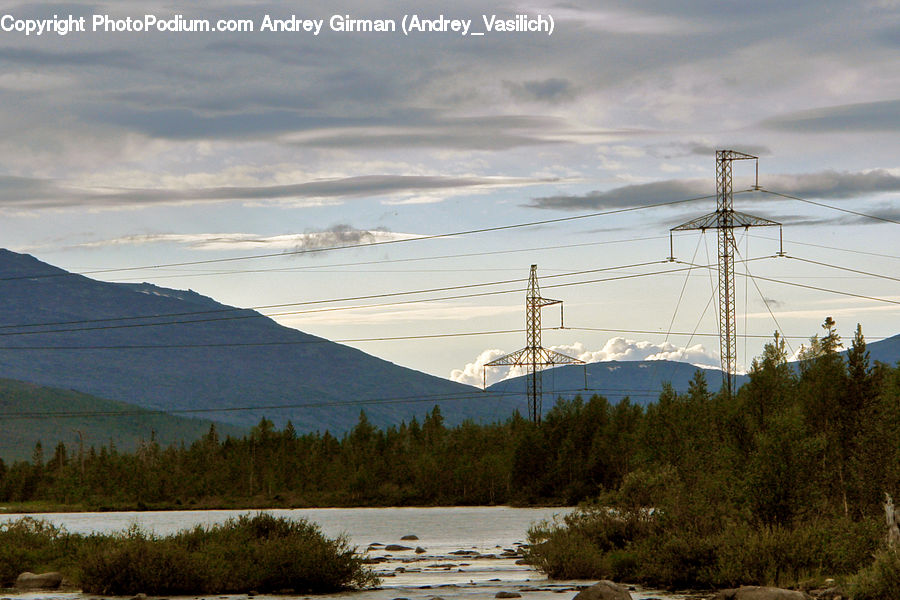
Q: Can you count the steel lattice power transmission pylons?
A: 2